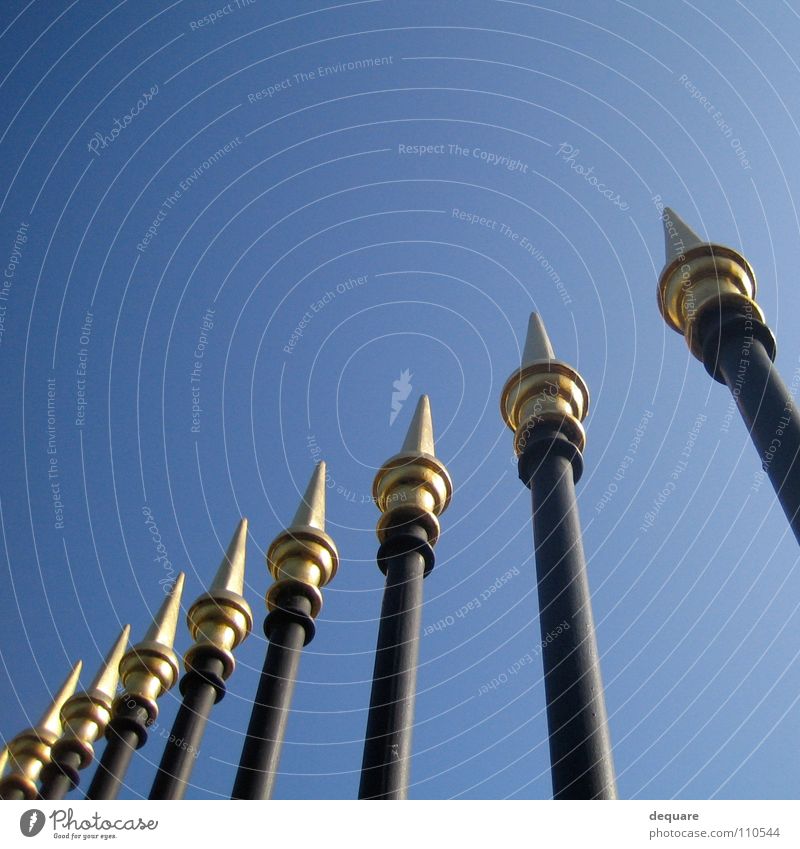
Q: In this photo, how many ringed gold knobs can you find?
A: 8